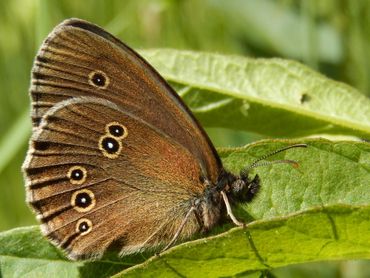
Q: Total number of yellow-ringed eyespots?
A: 6